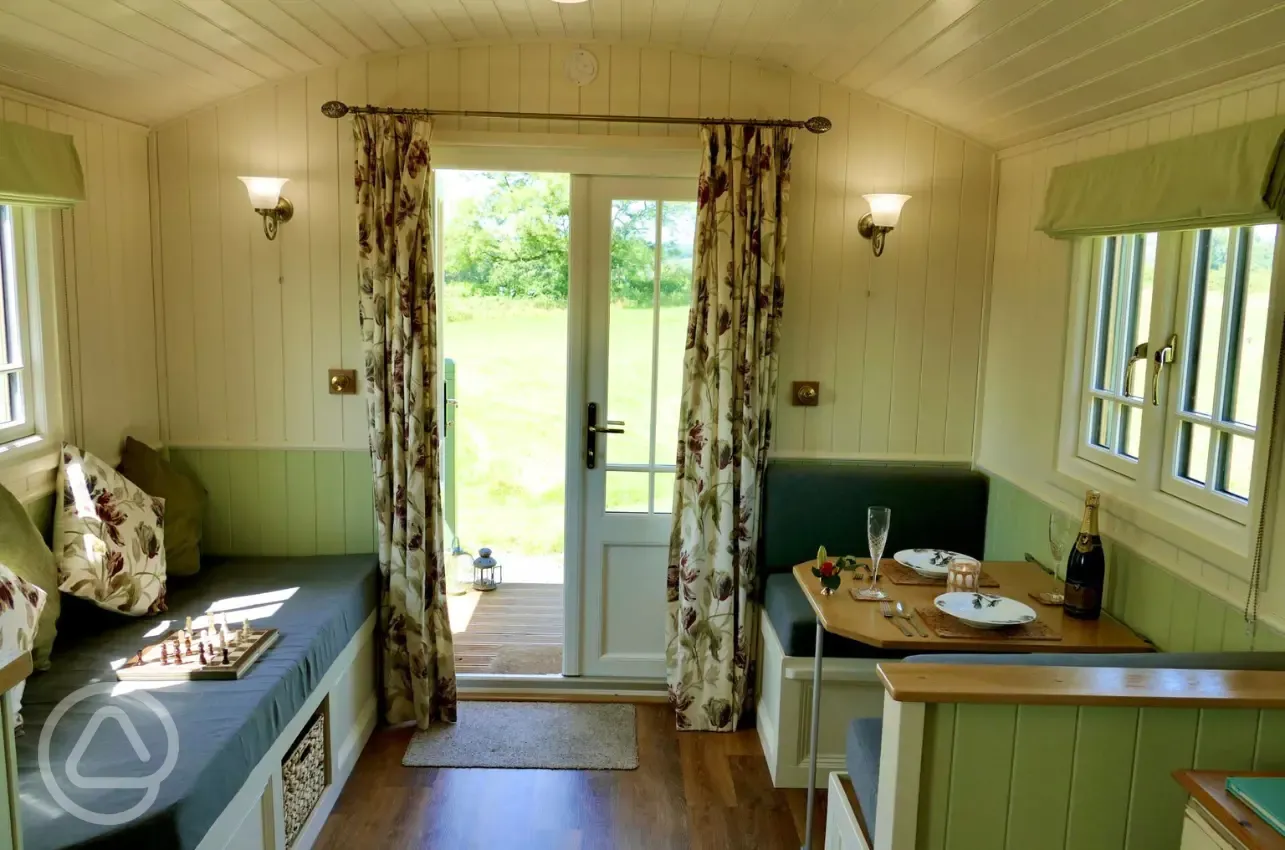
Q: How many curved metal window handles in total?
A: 2